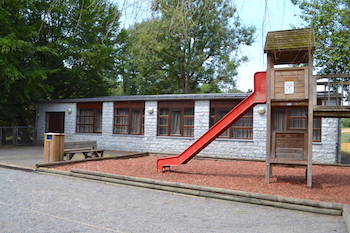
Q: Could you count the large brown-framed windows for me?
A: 5